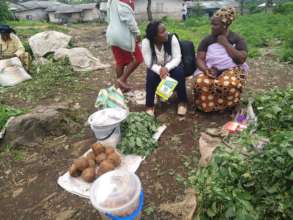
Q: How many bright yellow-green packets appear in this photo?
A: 1